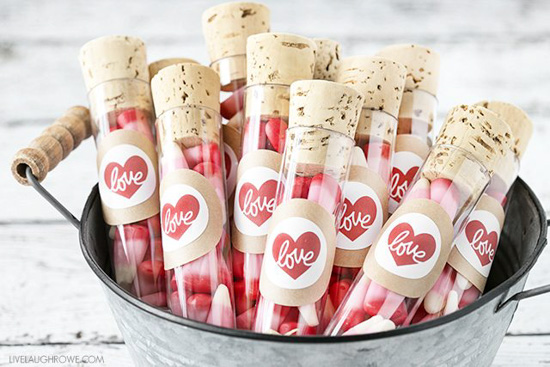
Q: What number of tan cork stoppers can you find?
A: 11